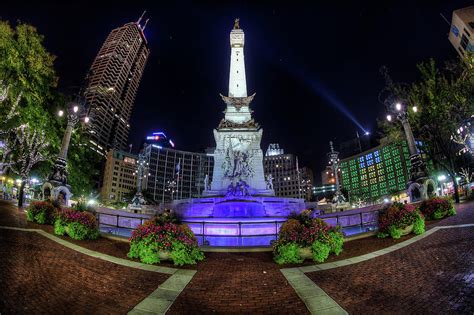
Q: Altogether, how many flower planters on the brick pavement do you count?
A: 6